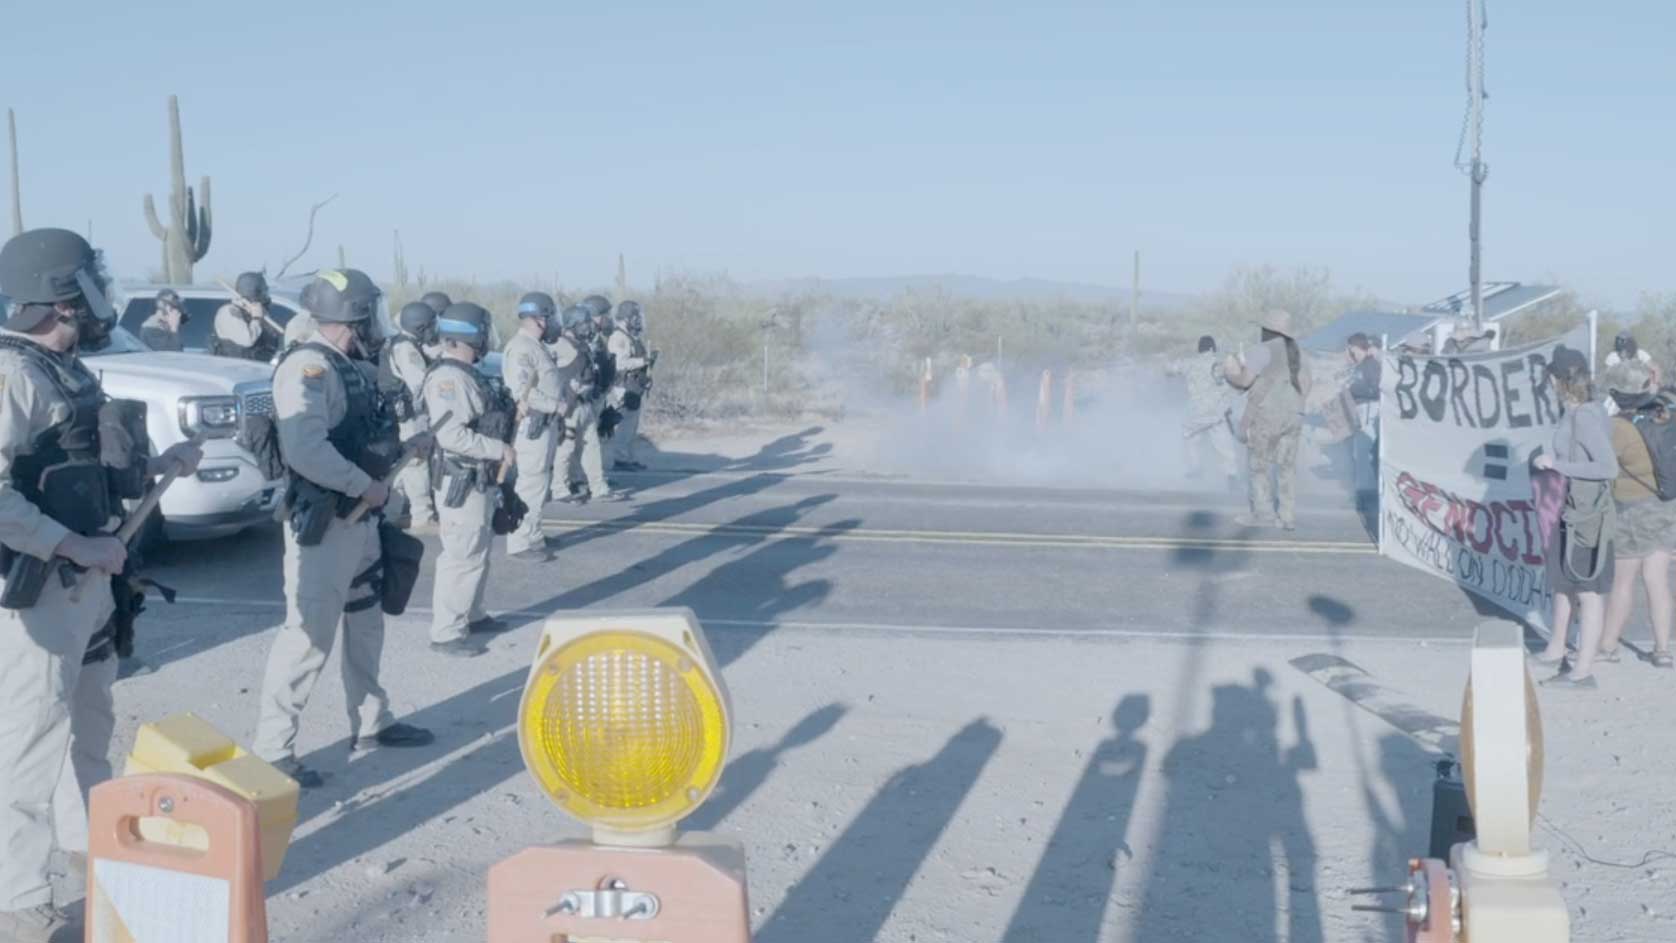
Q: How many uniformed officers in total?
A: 12